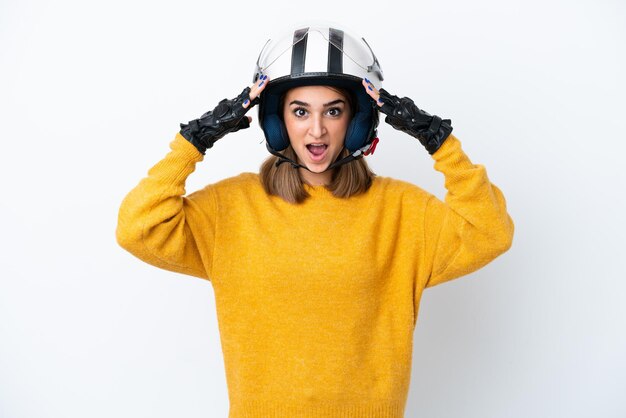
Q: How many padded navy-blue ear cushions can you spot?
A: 2